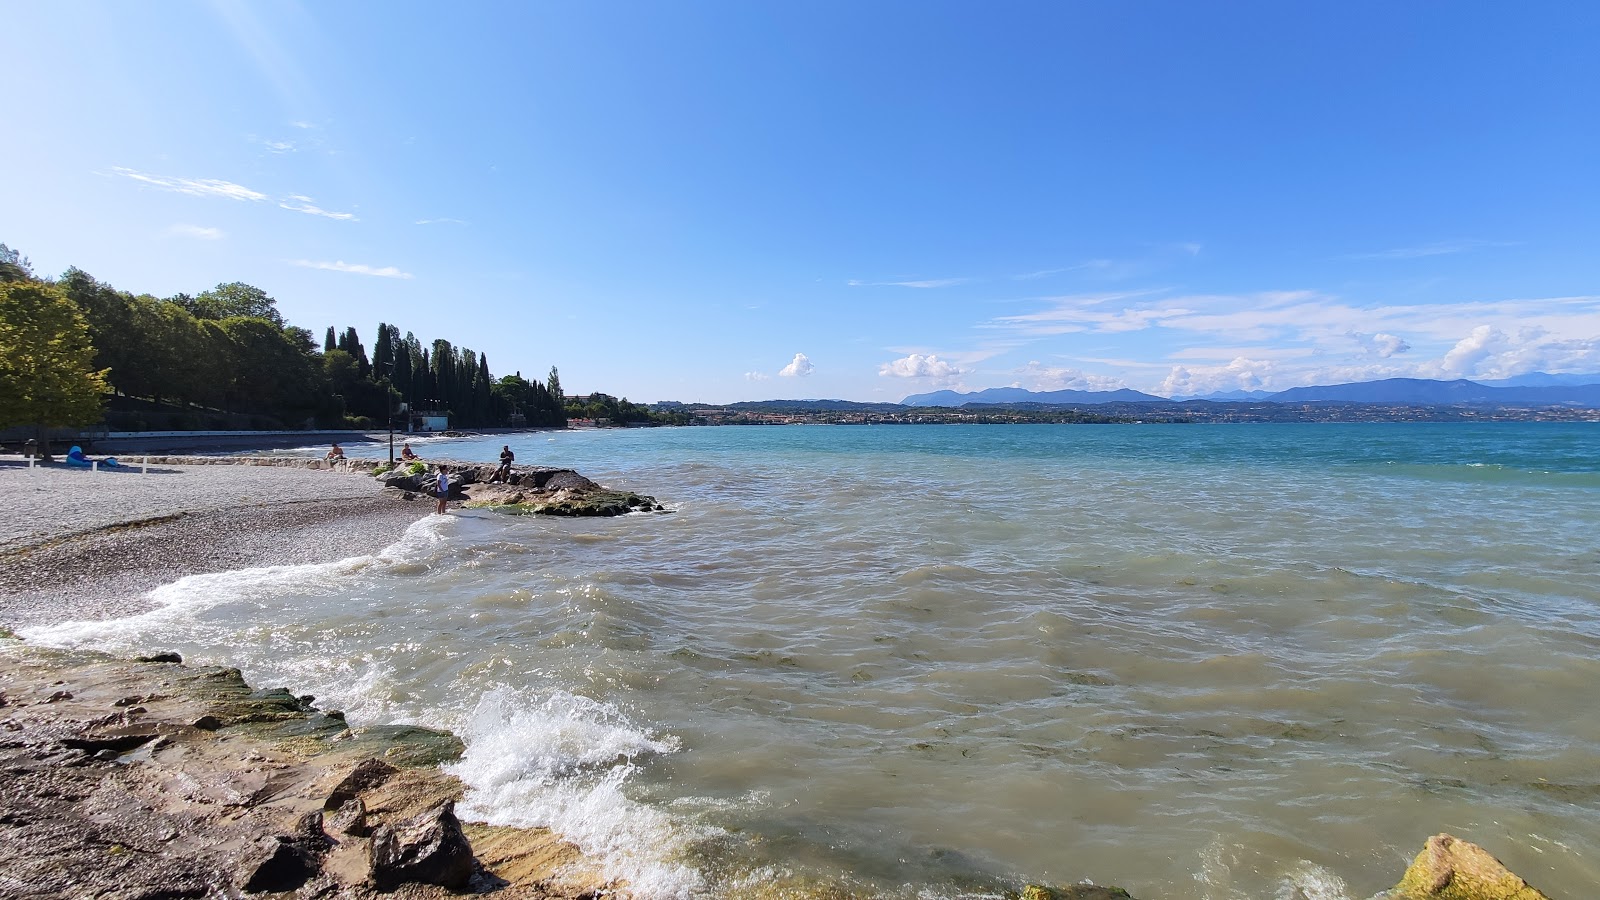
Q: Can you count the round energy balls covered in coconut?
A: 0